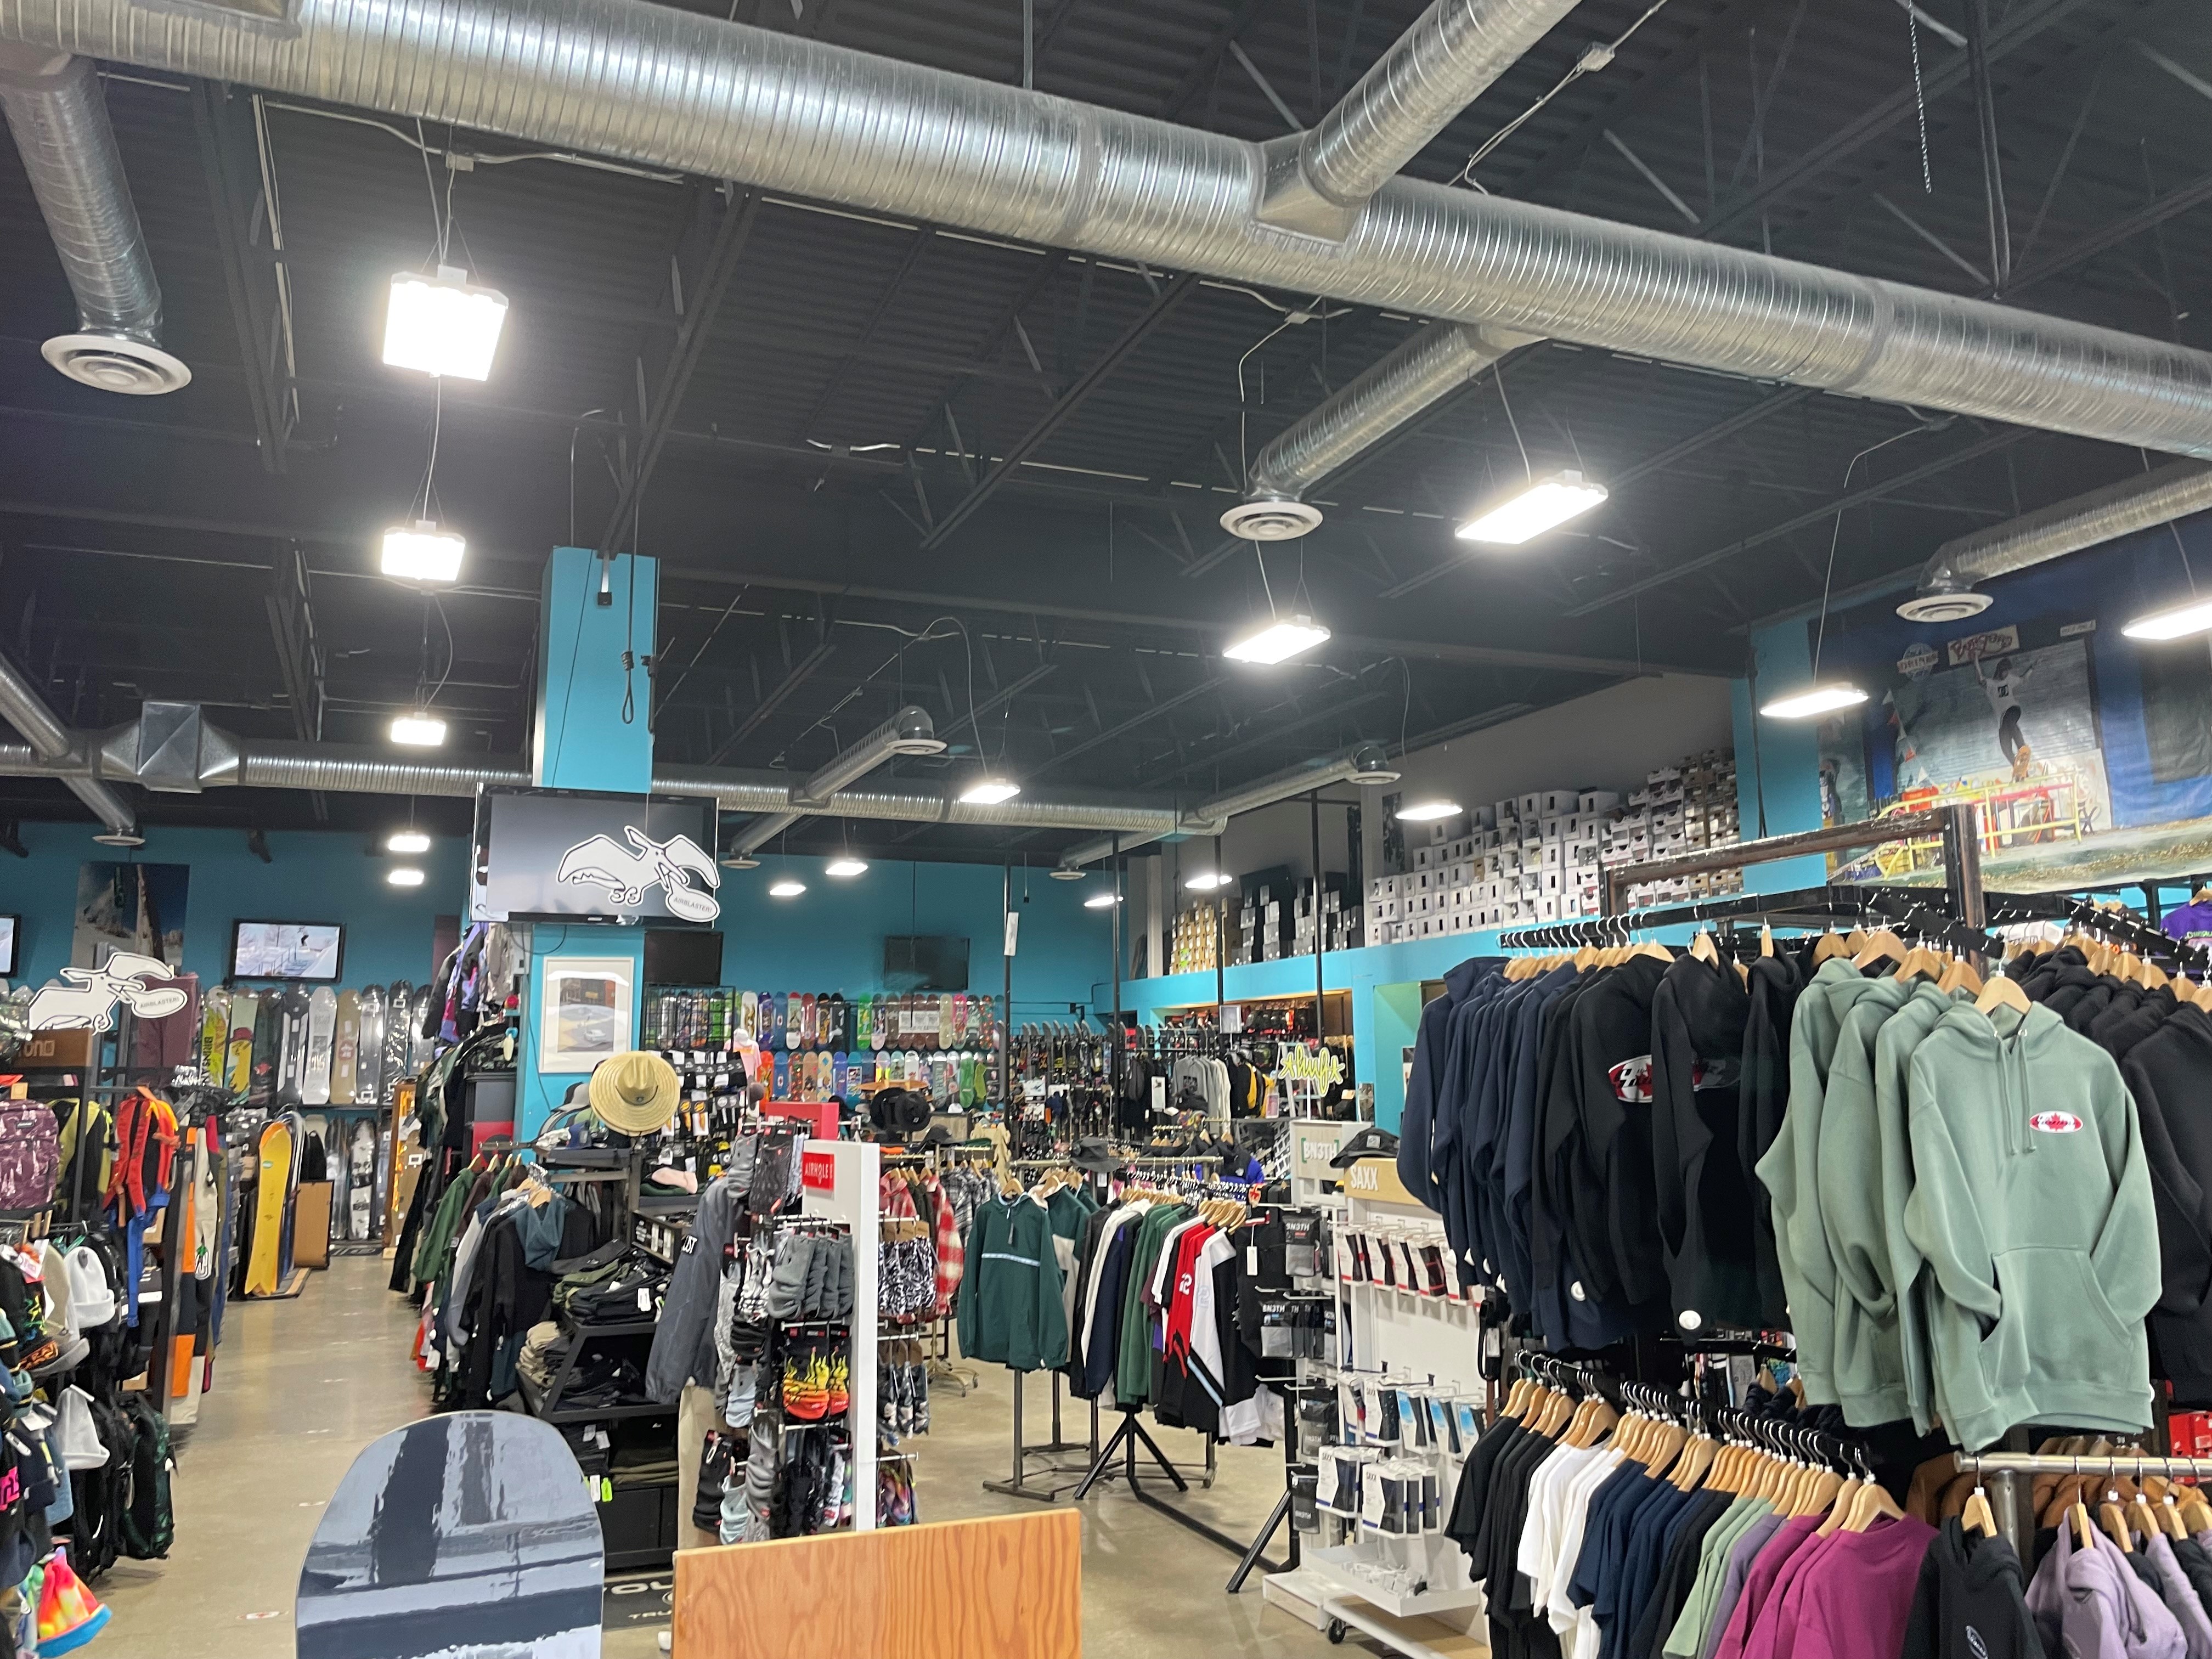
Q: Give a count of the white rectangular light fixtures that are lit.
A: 15